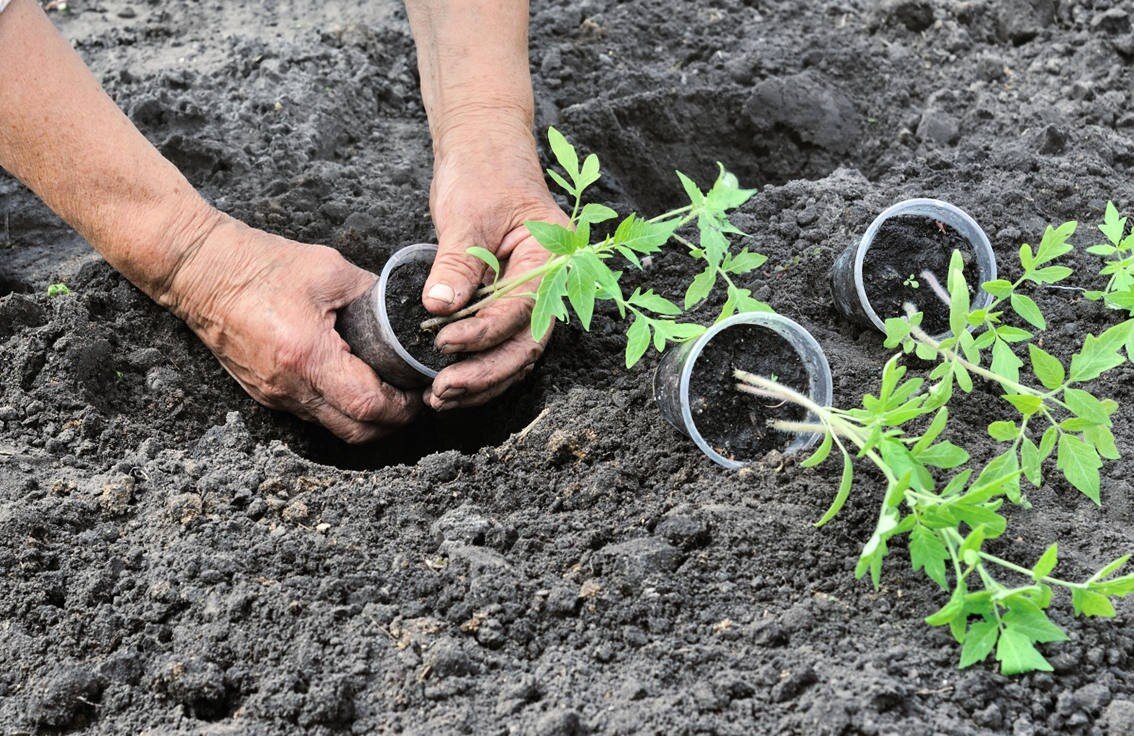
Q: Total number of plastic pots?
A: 3